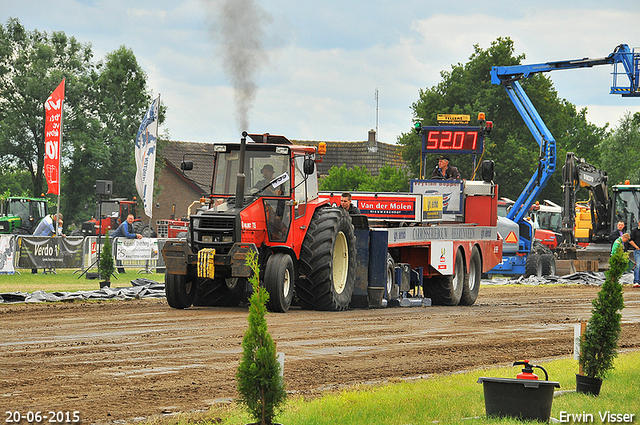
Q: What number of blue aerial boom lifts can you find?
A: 1